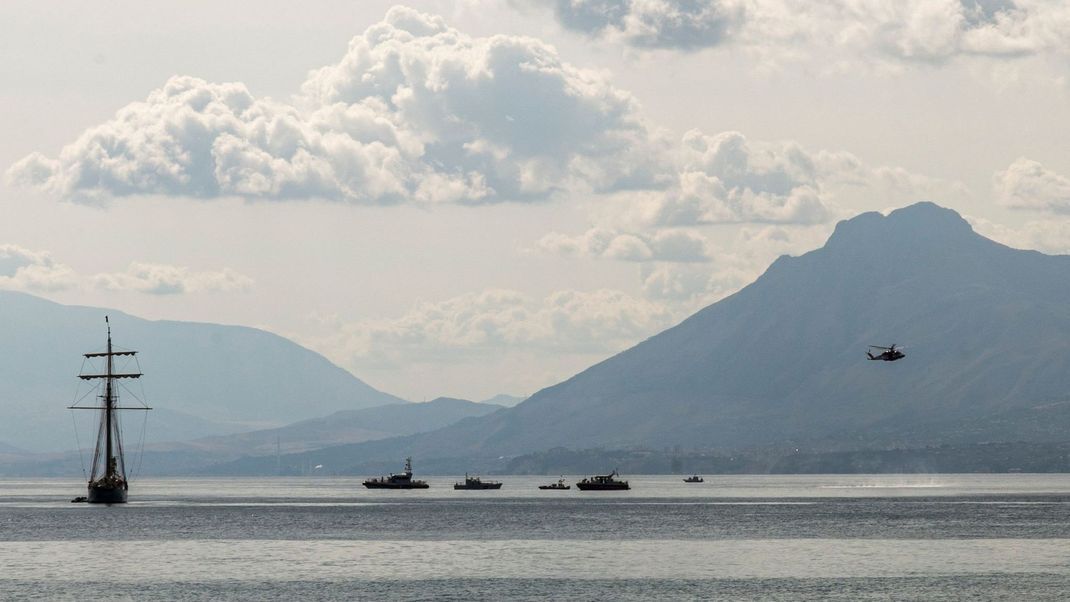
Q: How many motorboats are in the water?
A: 5